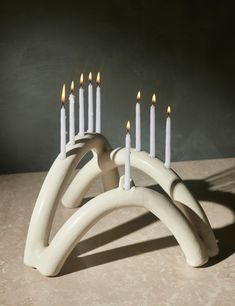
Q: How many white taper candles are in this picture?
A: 9